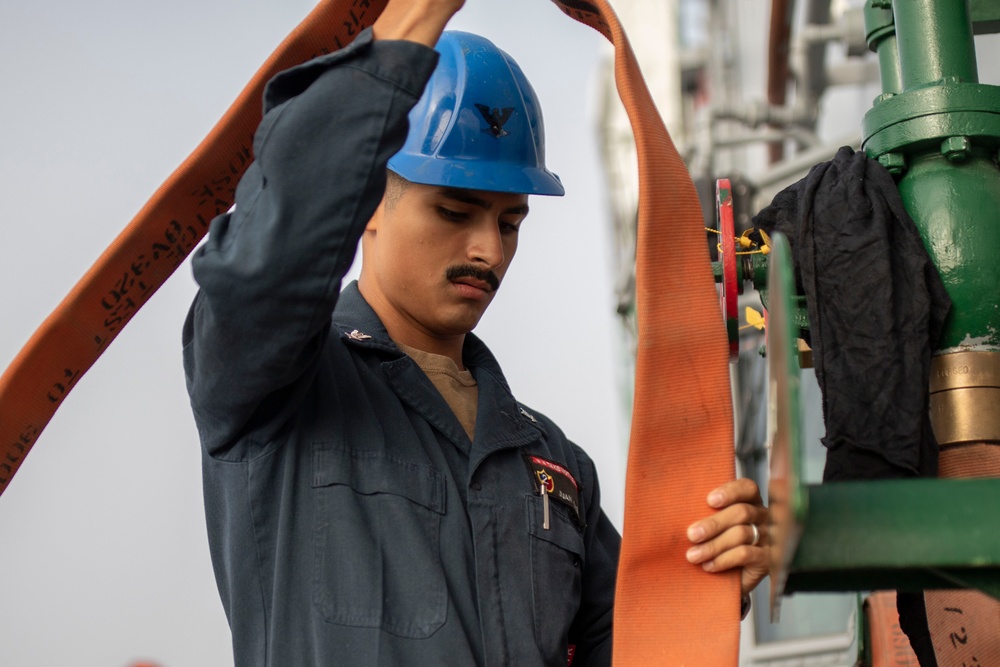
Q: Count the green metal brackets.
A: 1